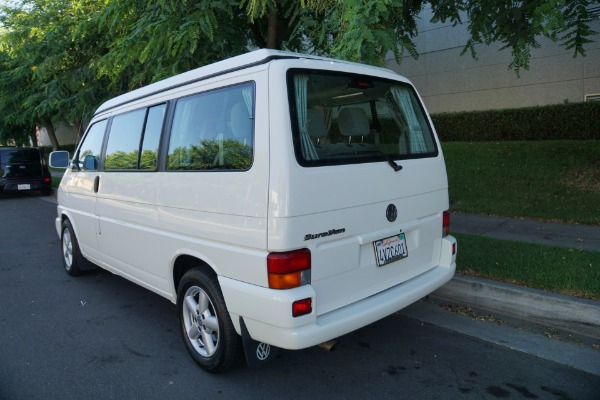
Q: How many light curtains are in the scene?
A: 2